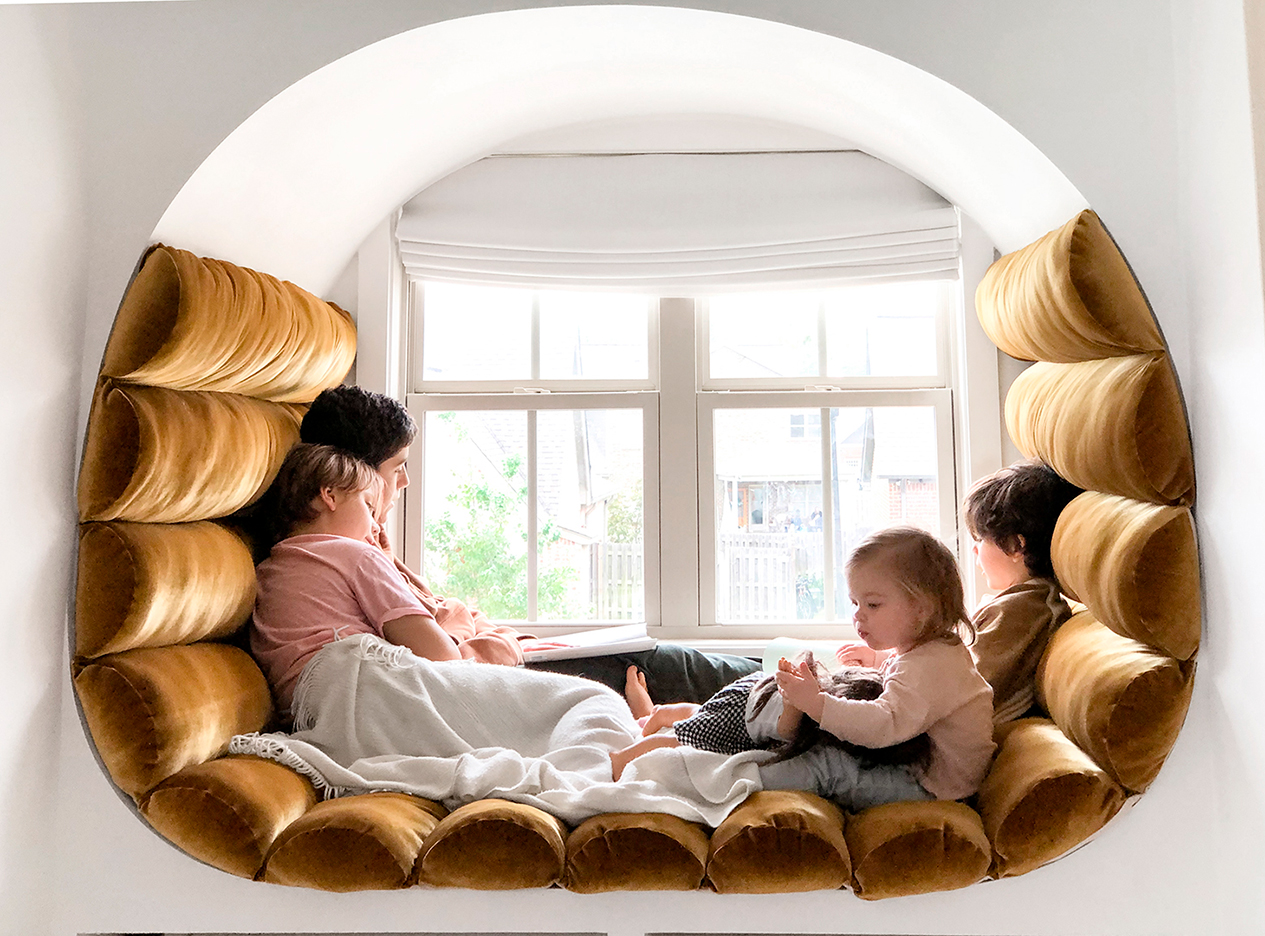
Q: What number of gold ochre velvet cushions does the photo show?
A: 15